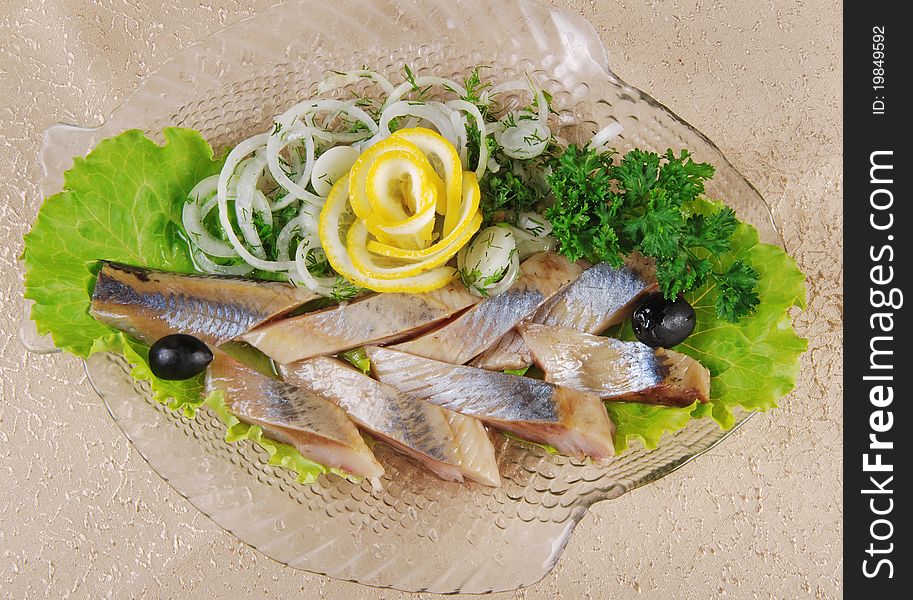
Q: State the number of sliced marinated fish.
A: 8